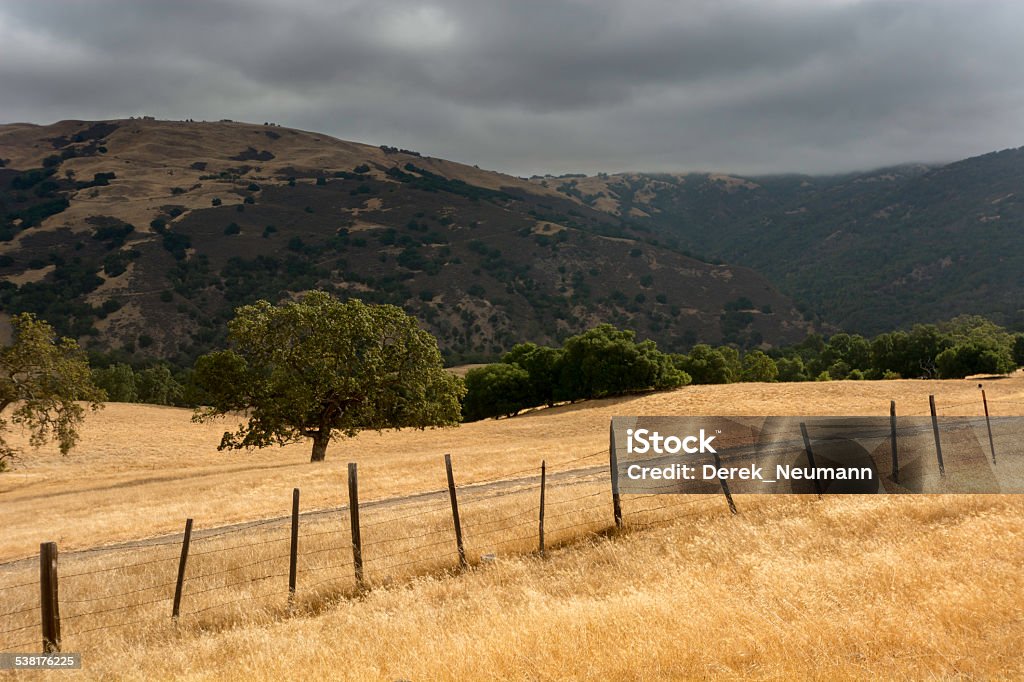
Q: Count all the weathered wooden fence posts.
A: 12